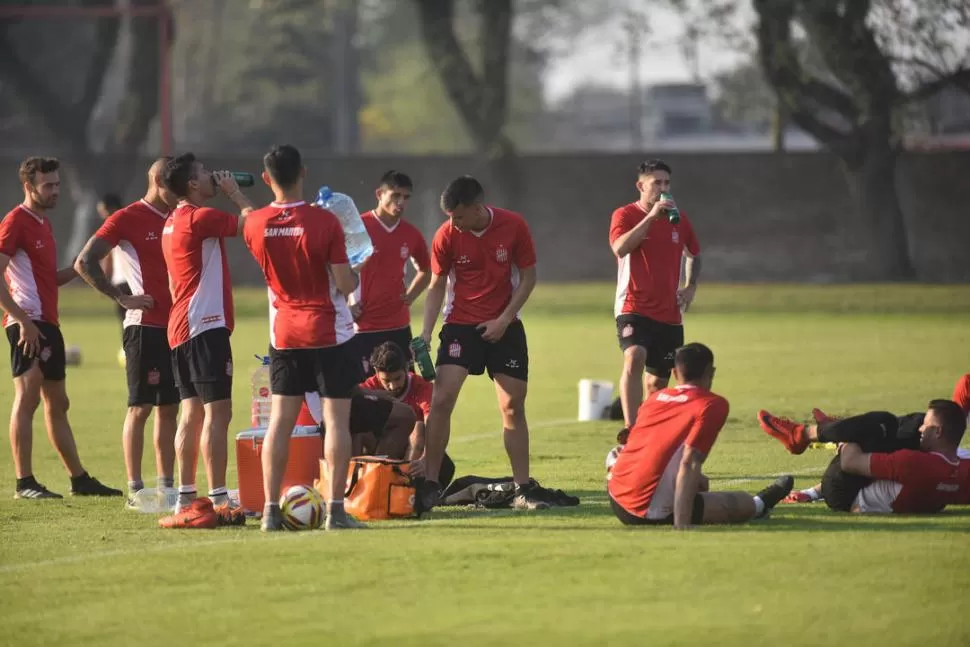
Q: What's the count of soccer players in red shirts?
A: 11